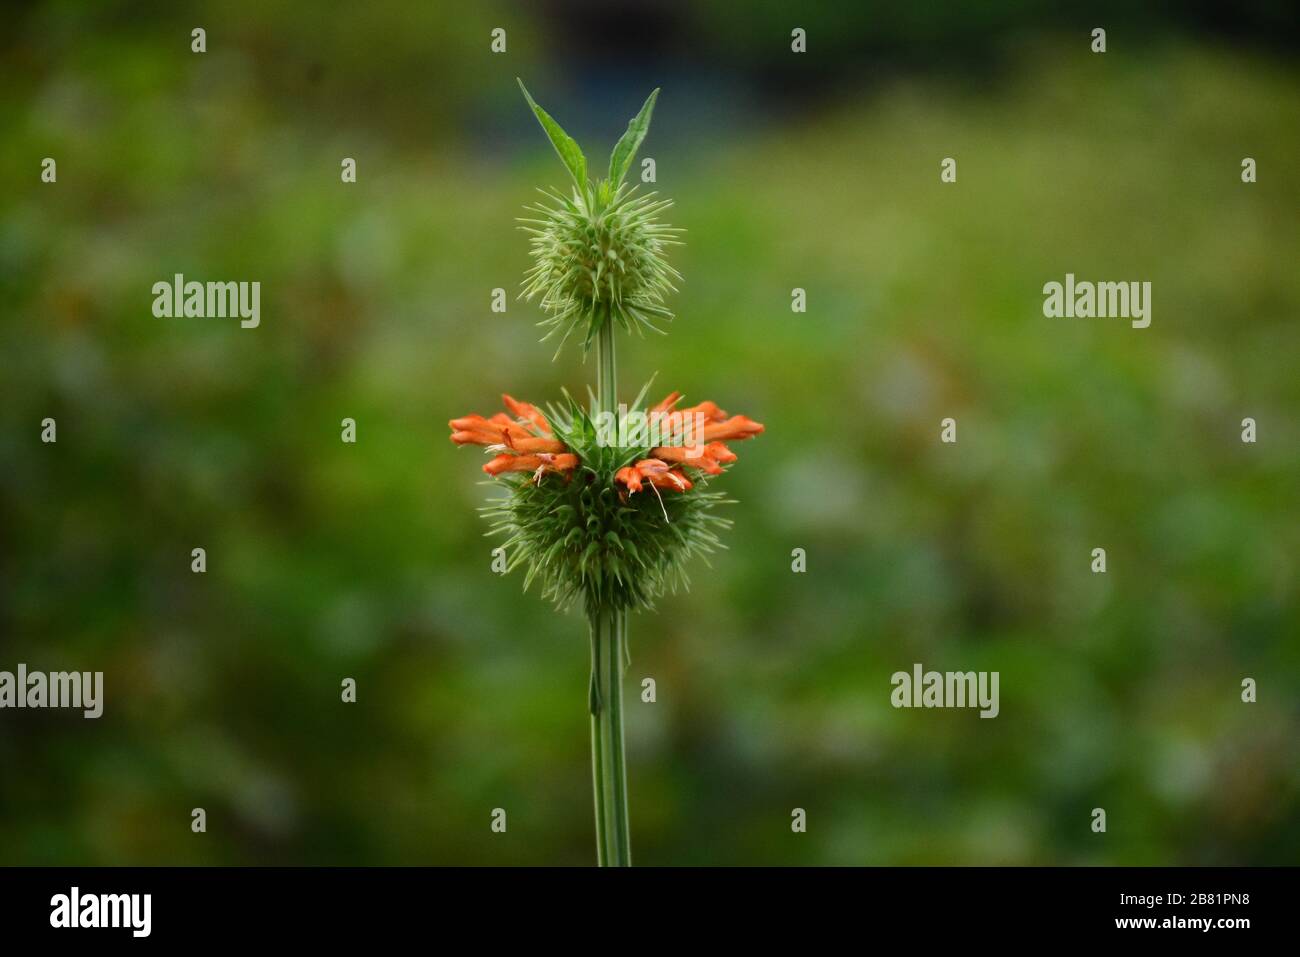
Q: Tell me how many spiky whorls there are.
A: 2